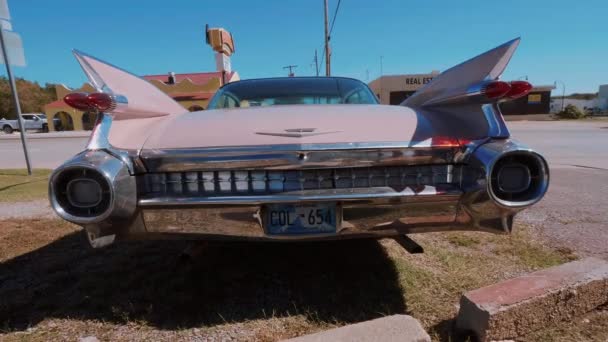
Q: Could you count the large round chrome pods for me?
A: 2